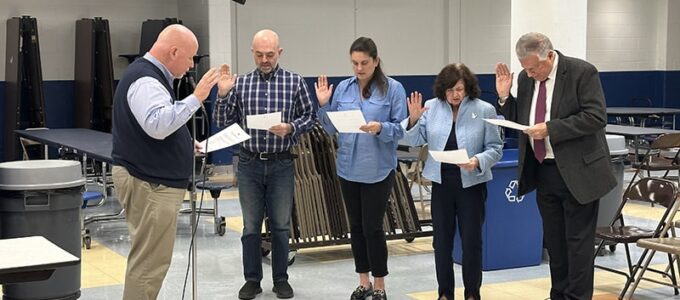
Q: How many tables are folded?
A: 3